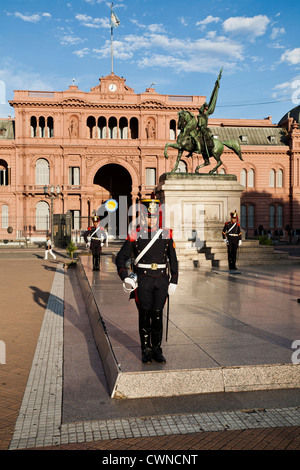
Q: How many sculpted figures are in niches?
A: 2